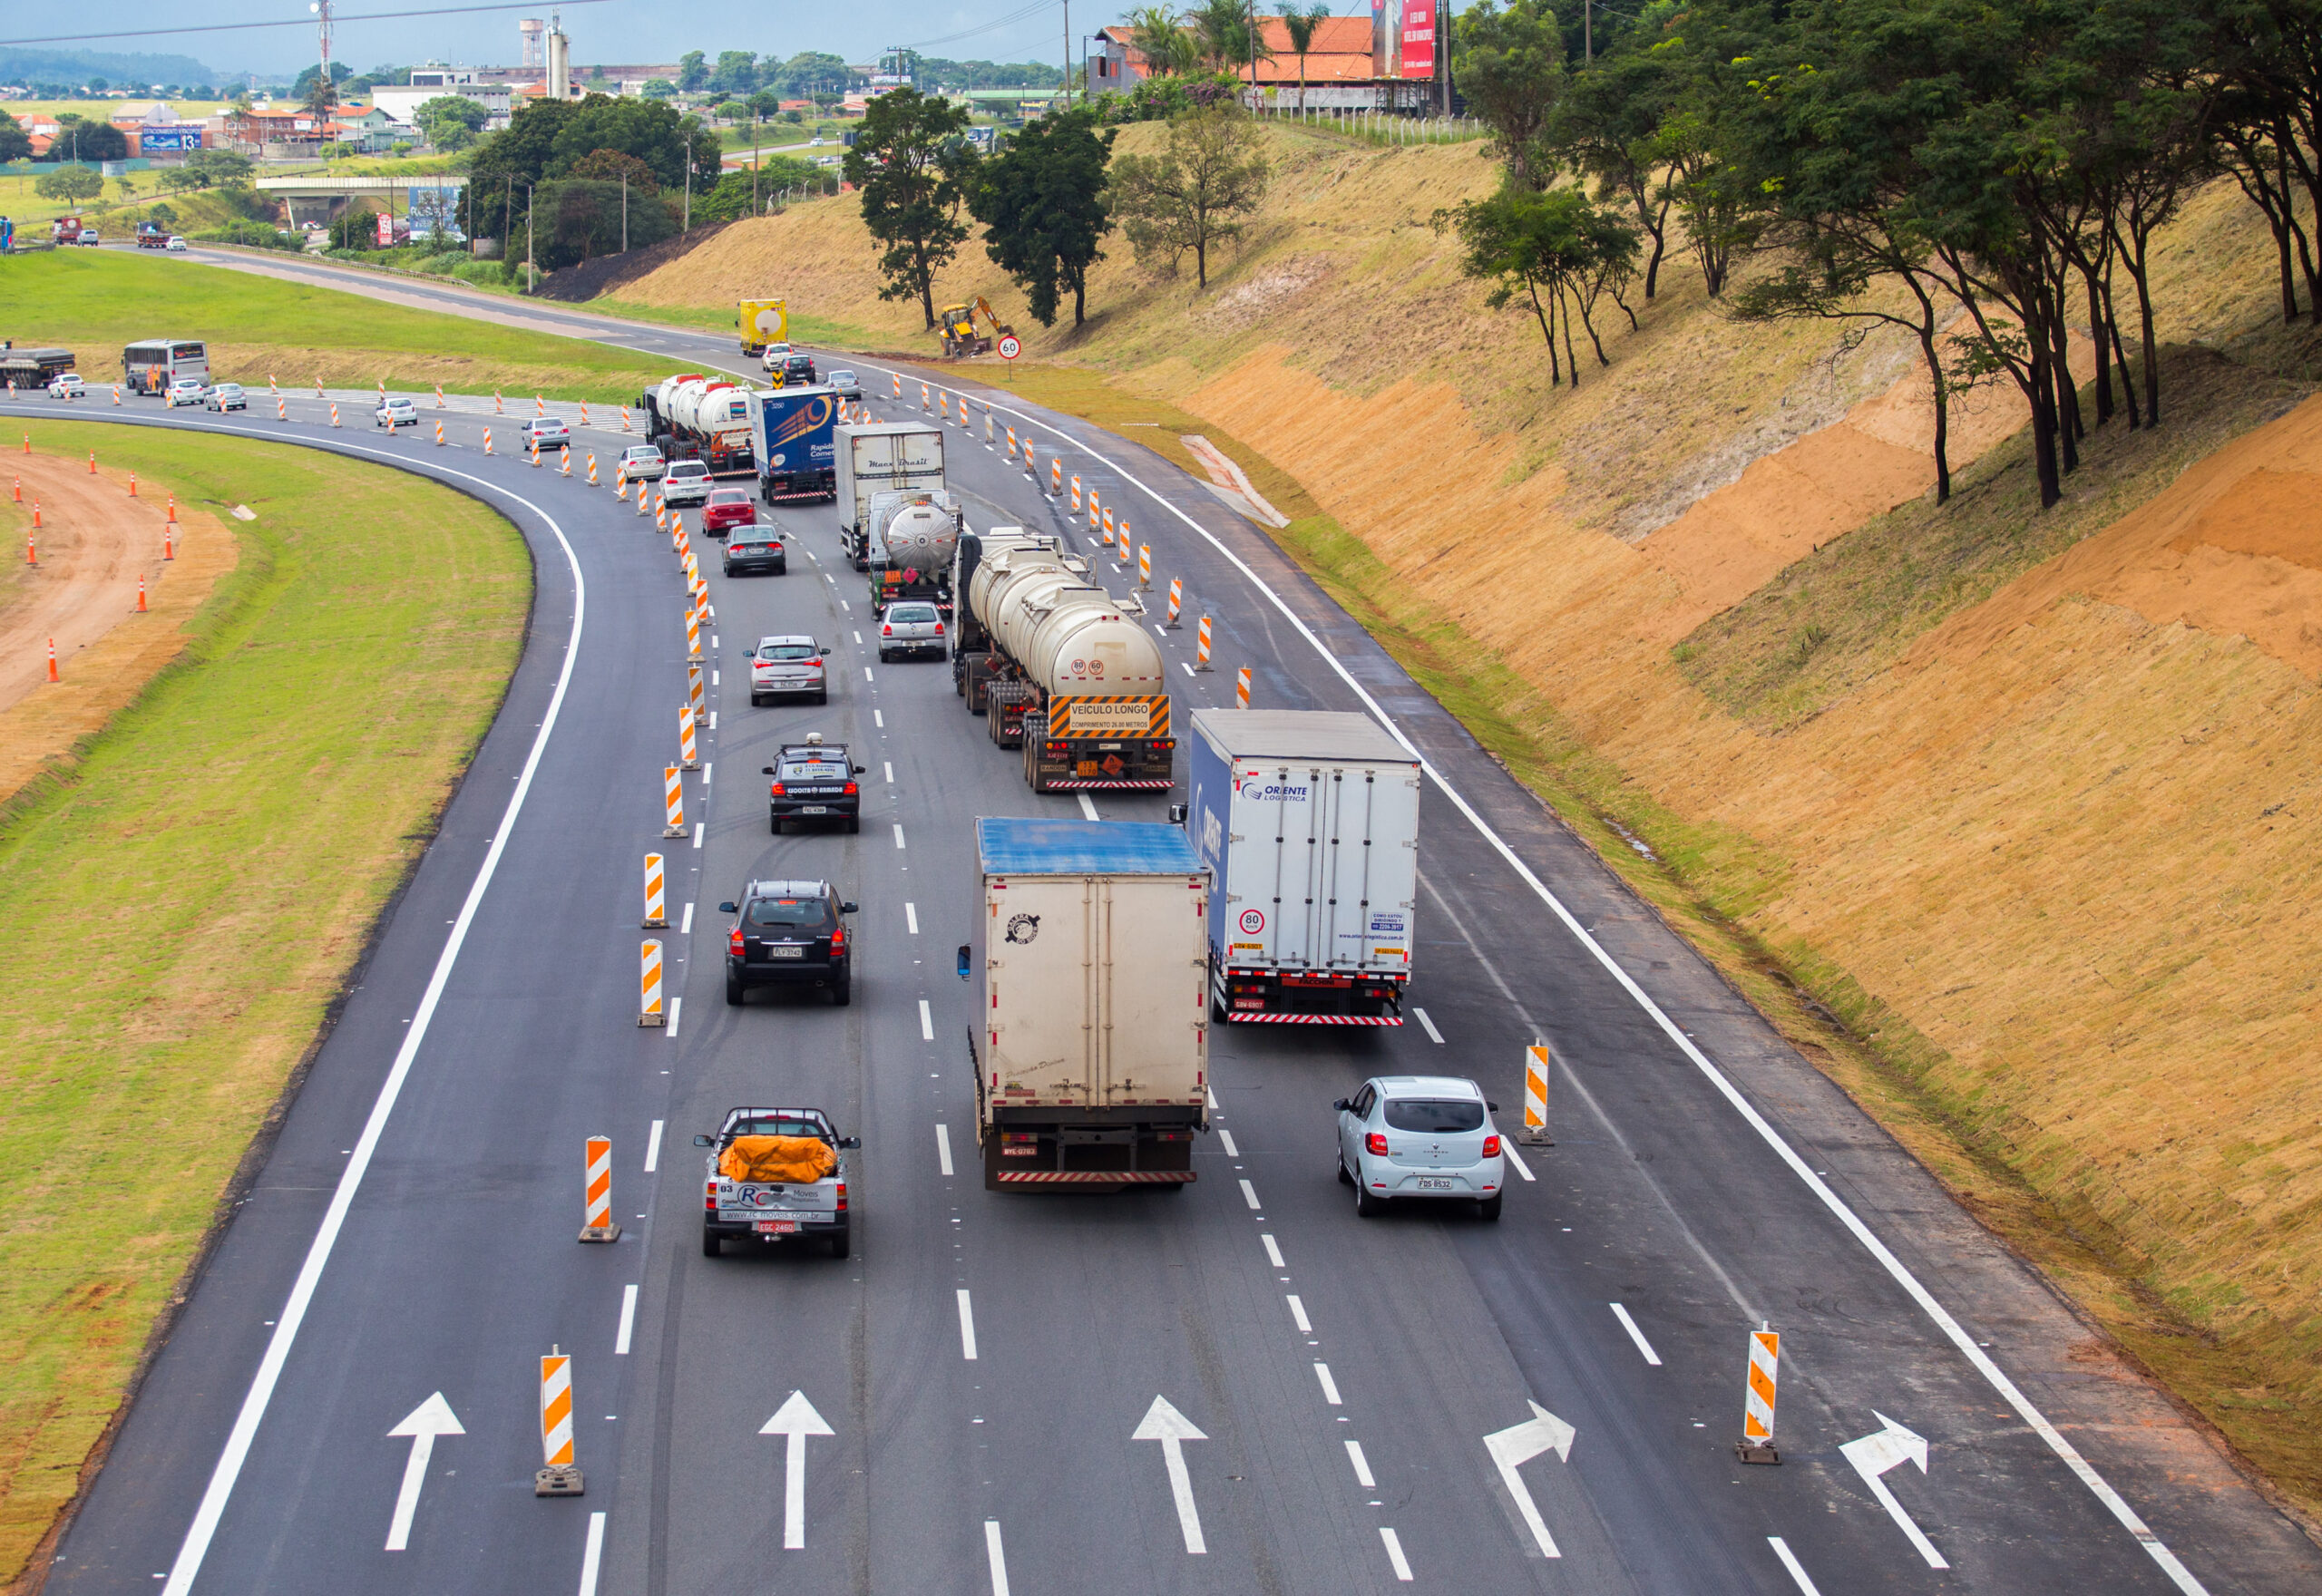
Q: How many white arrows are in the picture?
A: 5